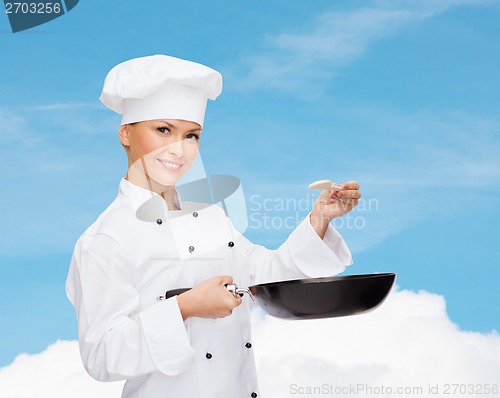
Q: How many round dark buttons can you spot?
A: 7